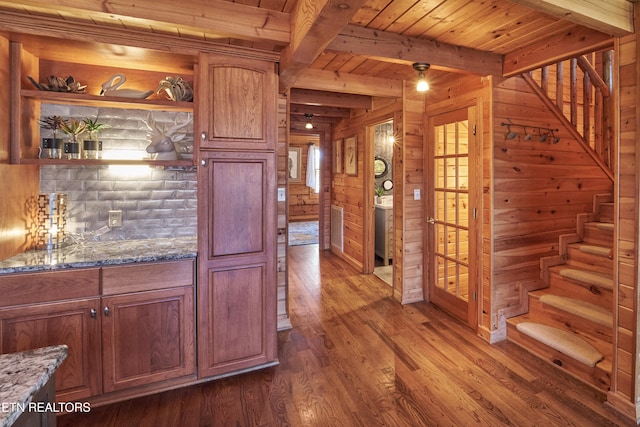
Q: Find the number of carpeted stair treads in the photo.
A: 5